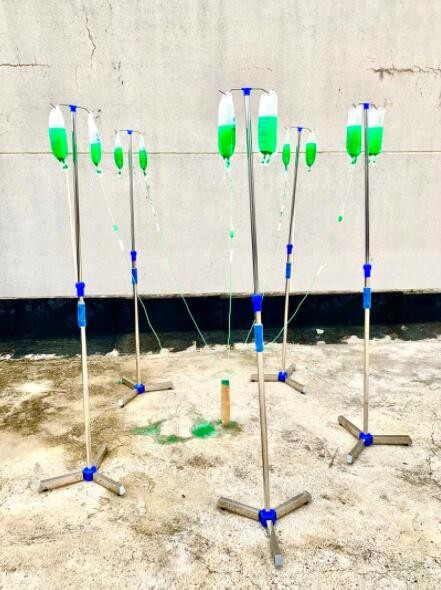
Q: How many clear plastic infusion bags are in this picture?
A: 10